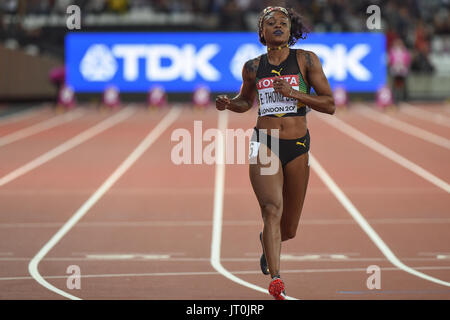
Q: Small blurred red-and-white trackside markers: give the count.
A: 6